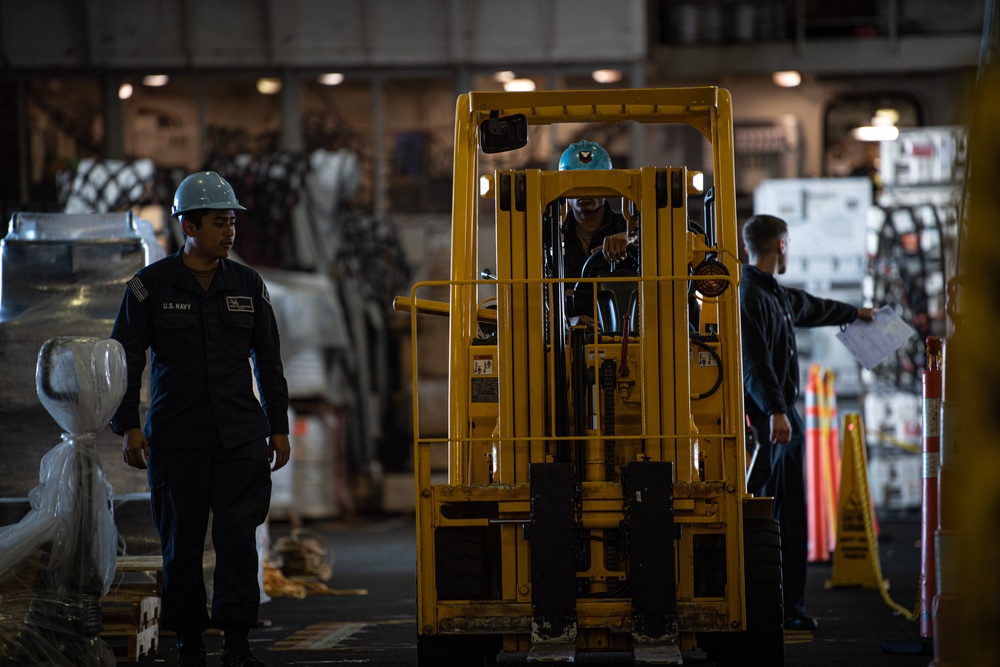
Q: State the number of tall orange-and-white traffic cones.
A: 3